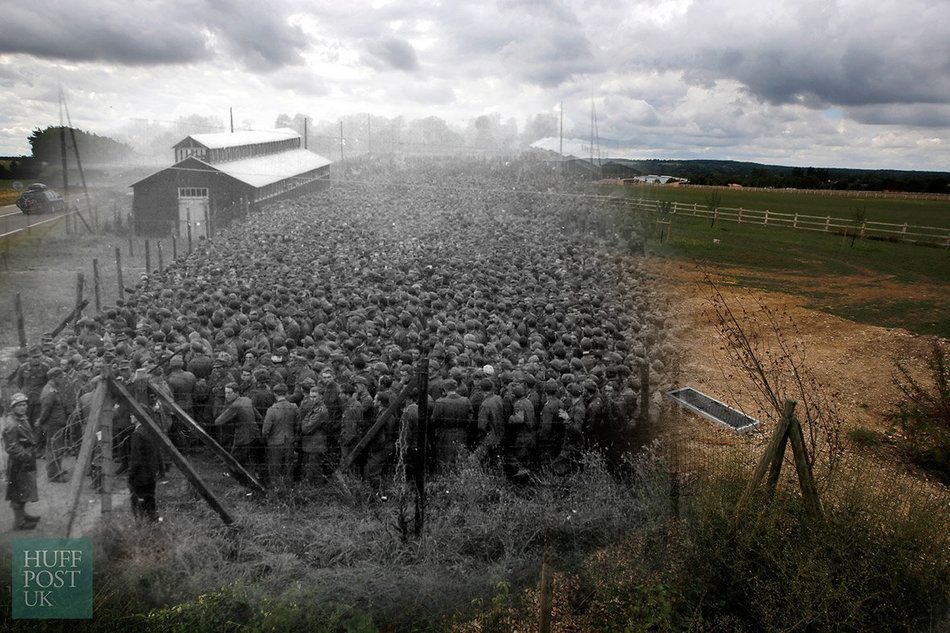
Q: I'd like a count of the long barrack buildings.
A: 1